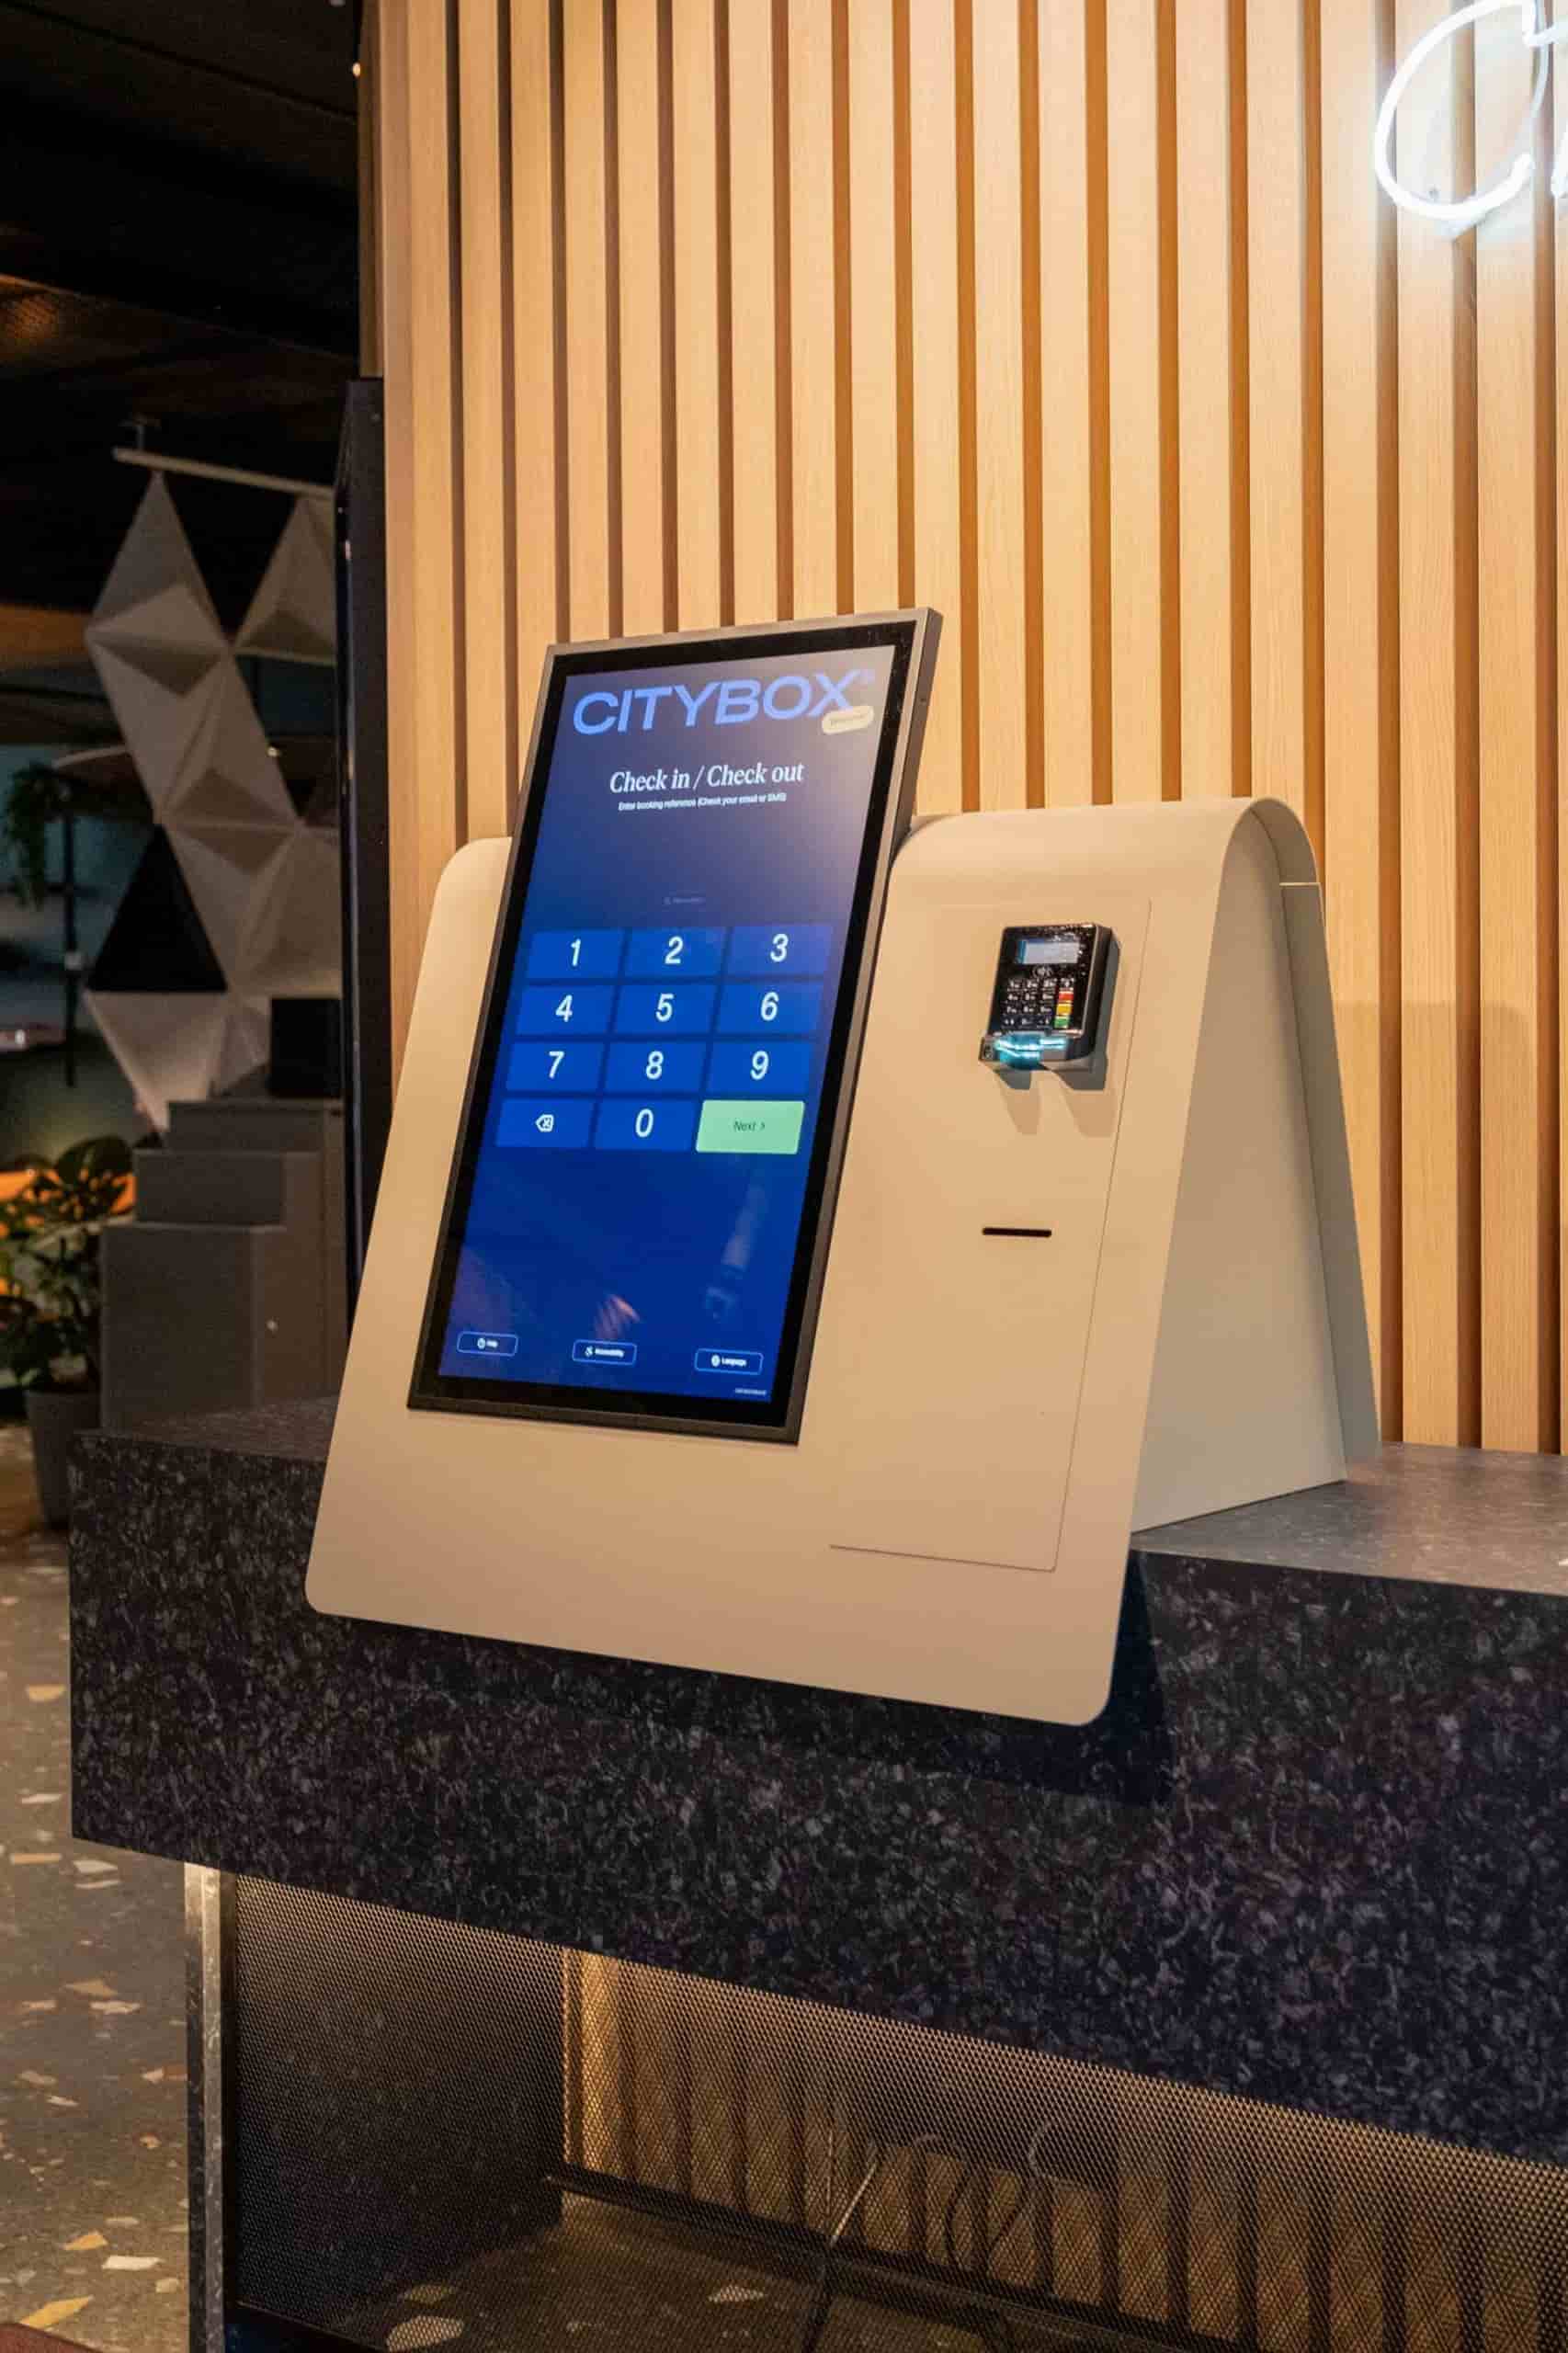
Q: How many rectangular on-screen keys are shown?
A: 12